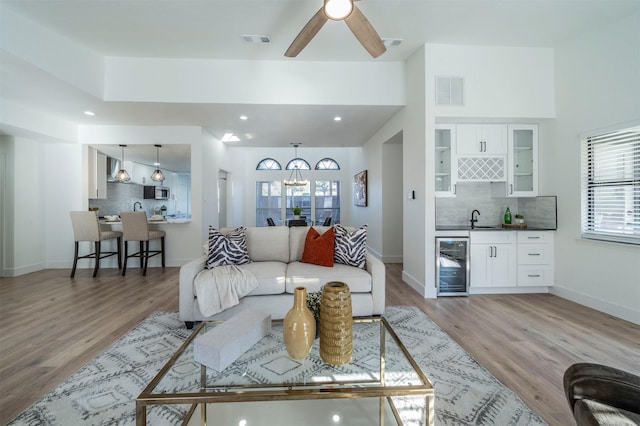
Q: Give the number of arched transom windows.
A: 3